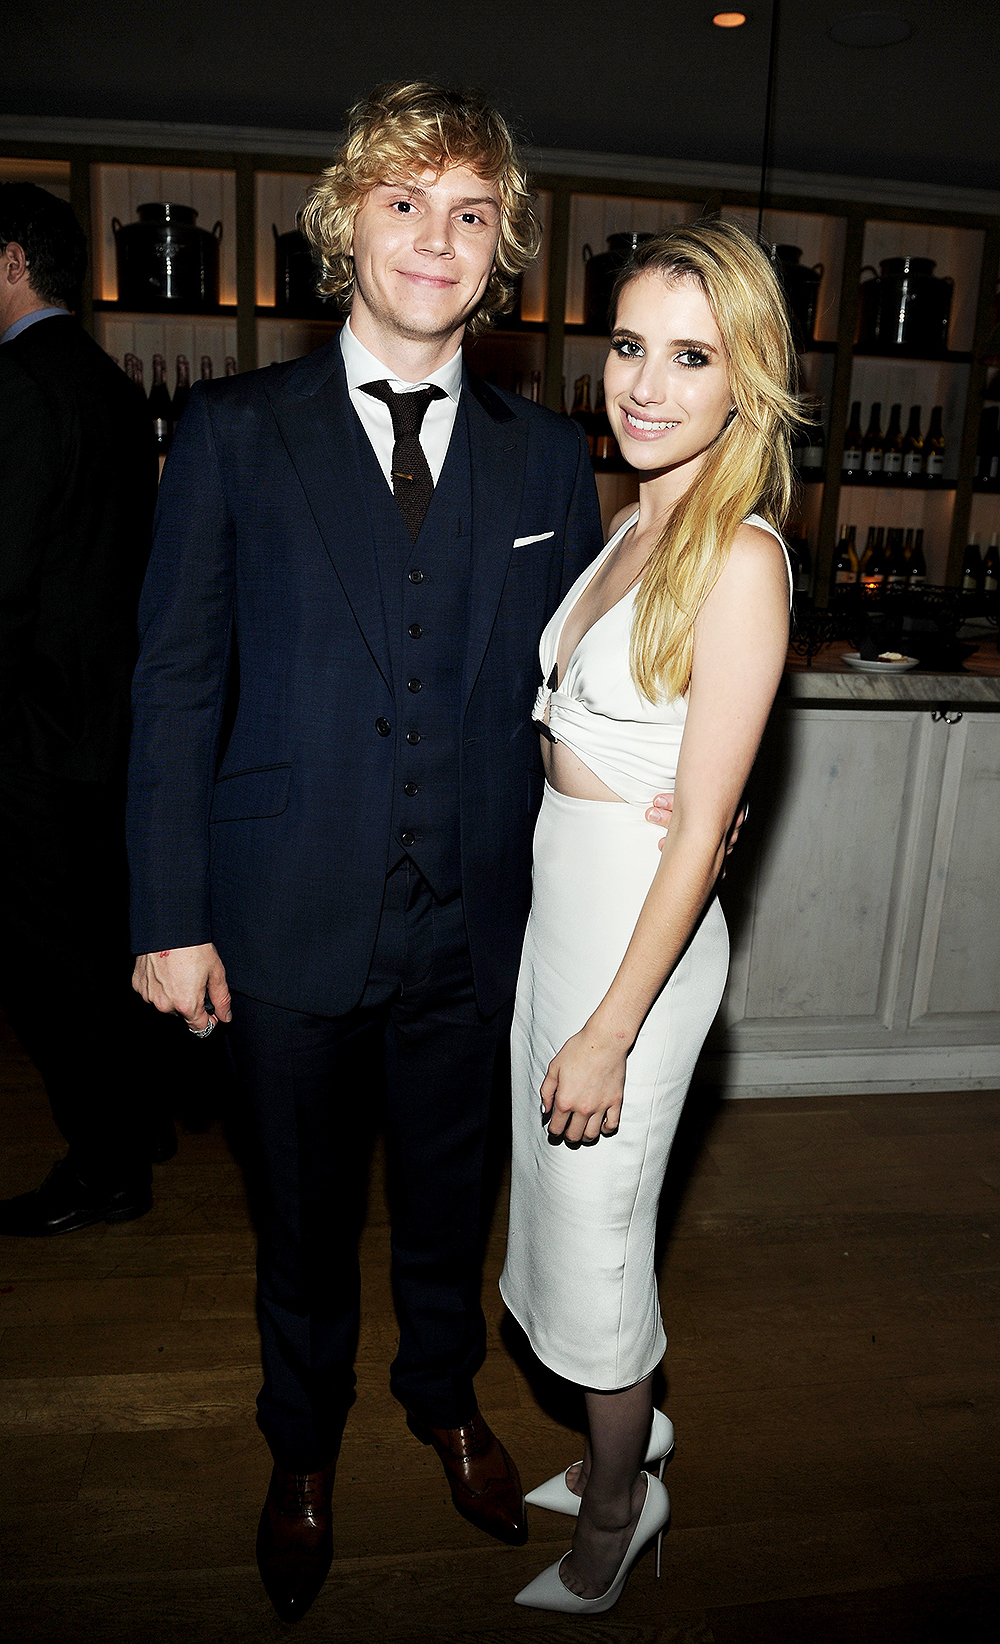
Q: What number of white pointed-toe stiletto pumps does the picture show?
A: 2